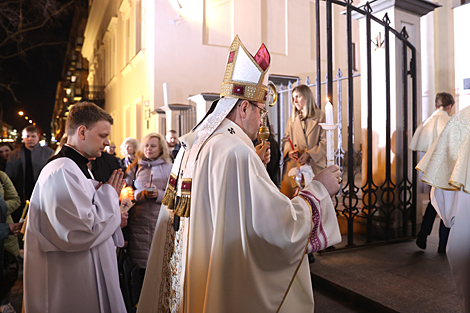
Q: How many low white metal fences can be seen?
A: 1